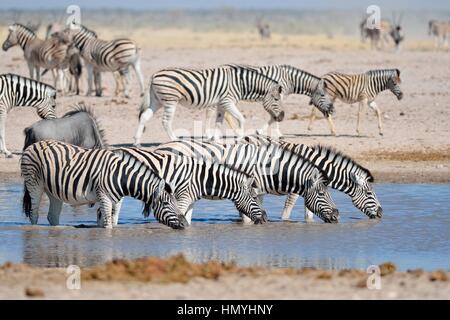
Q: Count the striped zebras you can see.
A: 10